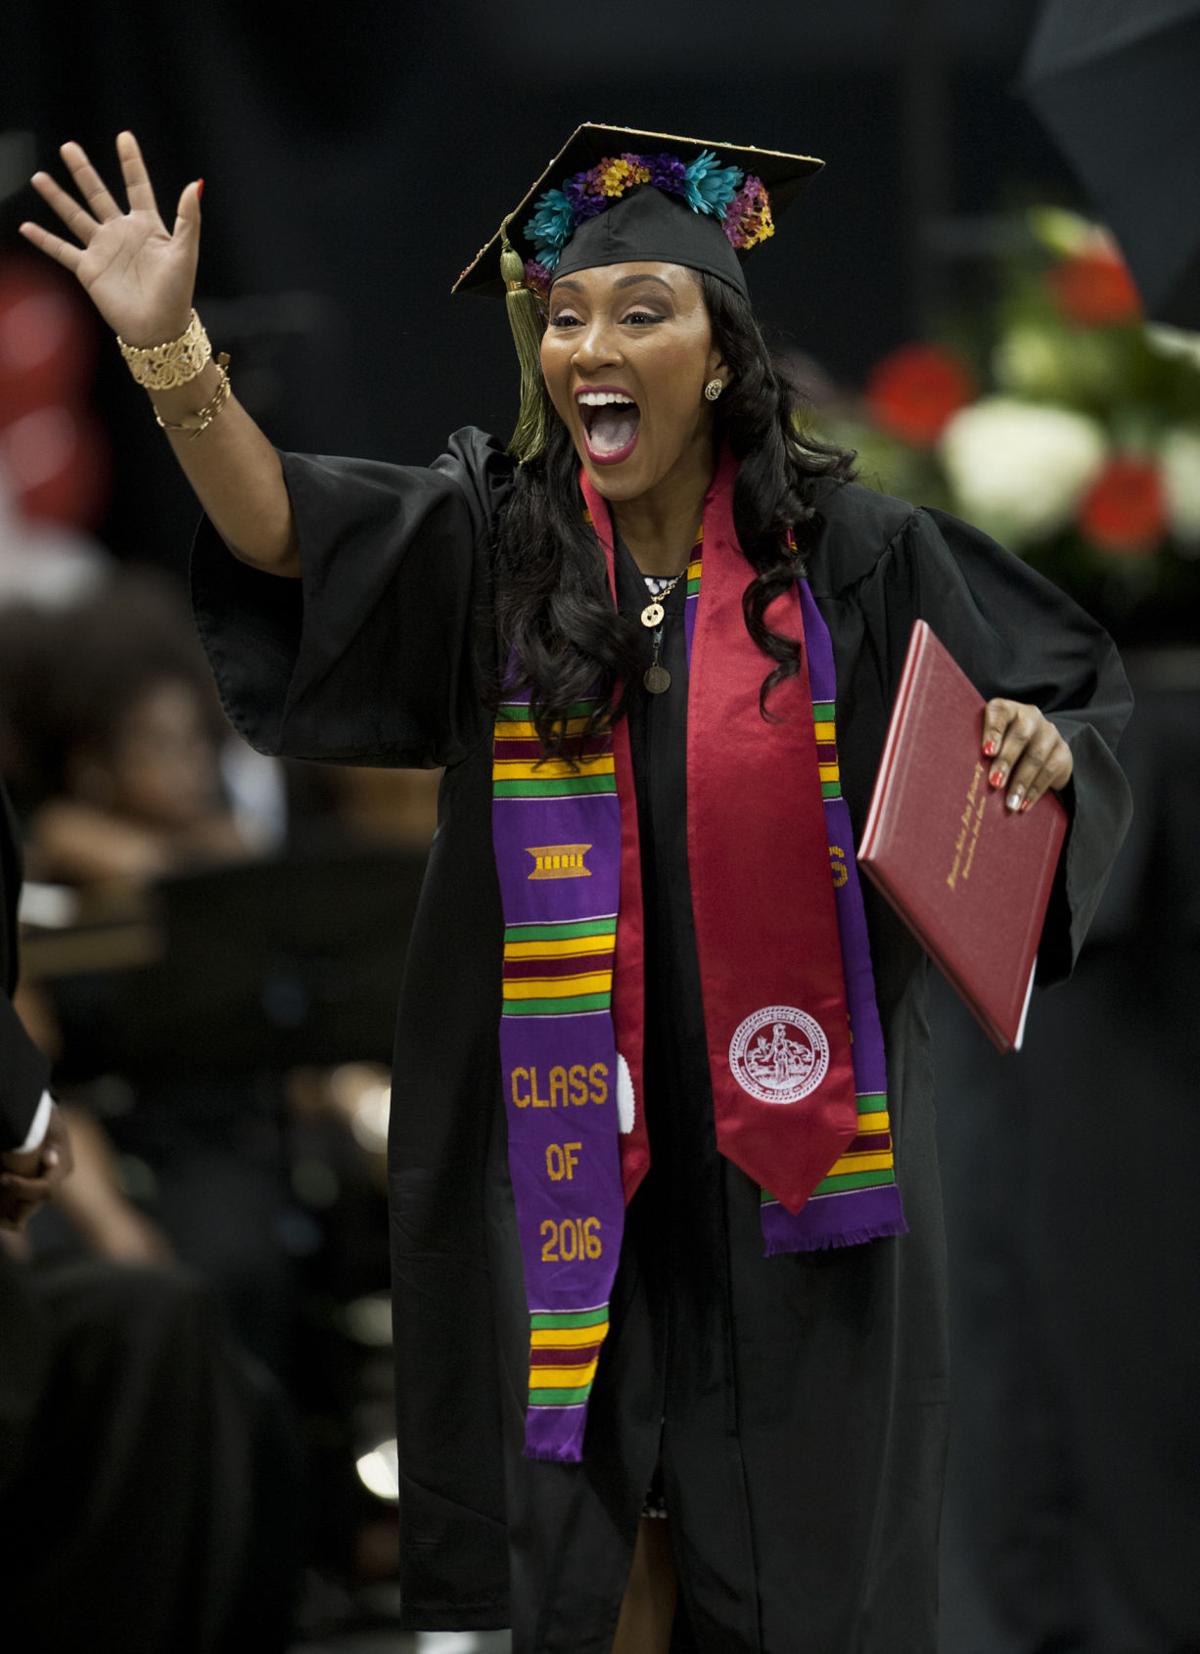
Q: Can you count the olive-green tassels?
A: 1